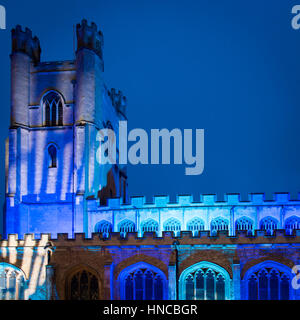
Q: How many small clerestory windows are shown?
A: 9